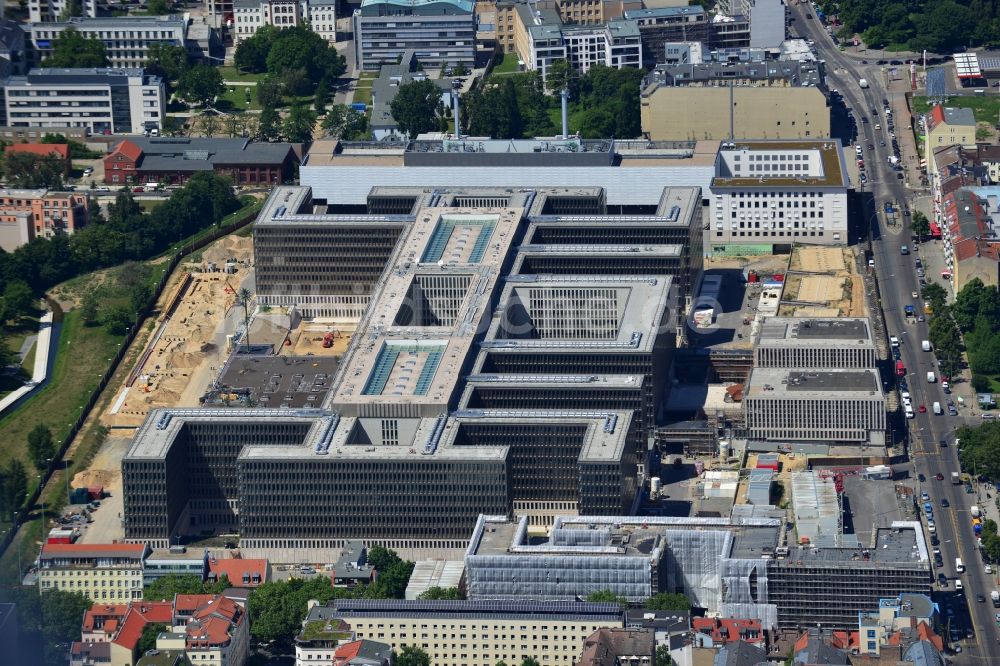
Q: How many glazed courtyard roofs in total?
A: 2